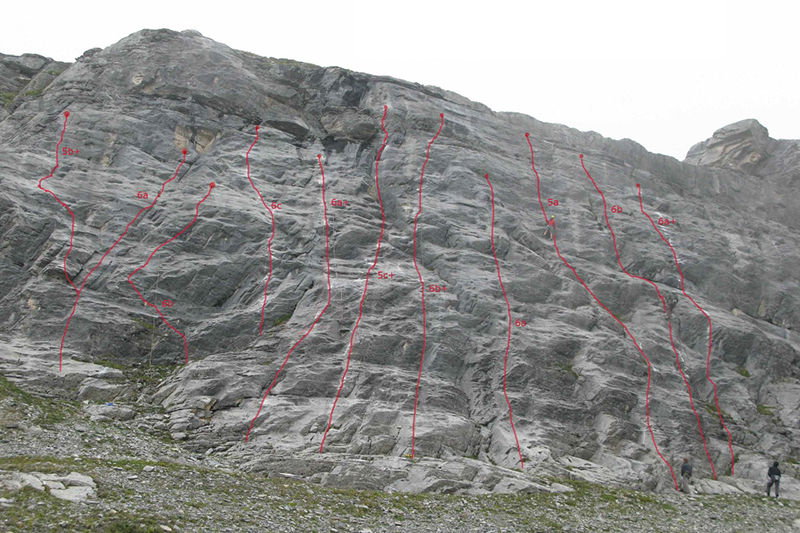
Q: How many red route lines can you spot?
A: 11